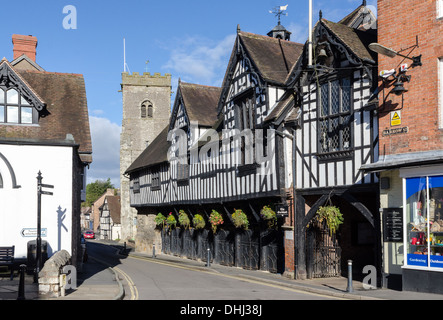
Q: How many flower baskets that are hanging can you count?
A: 8